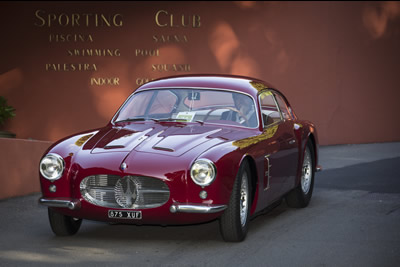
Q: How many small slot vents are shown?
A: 2